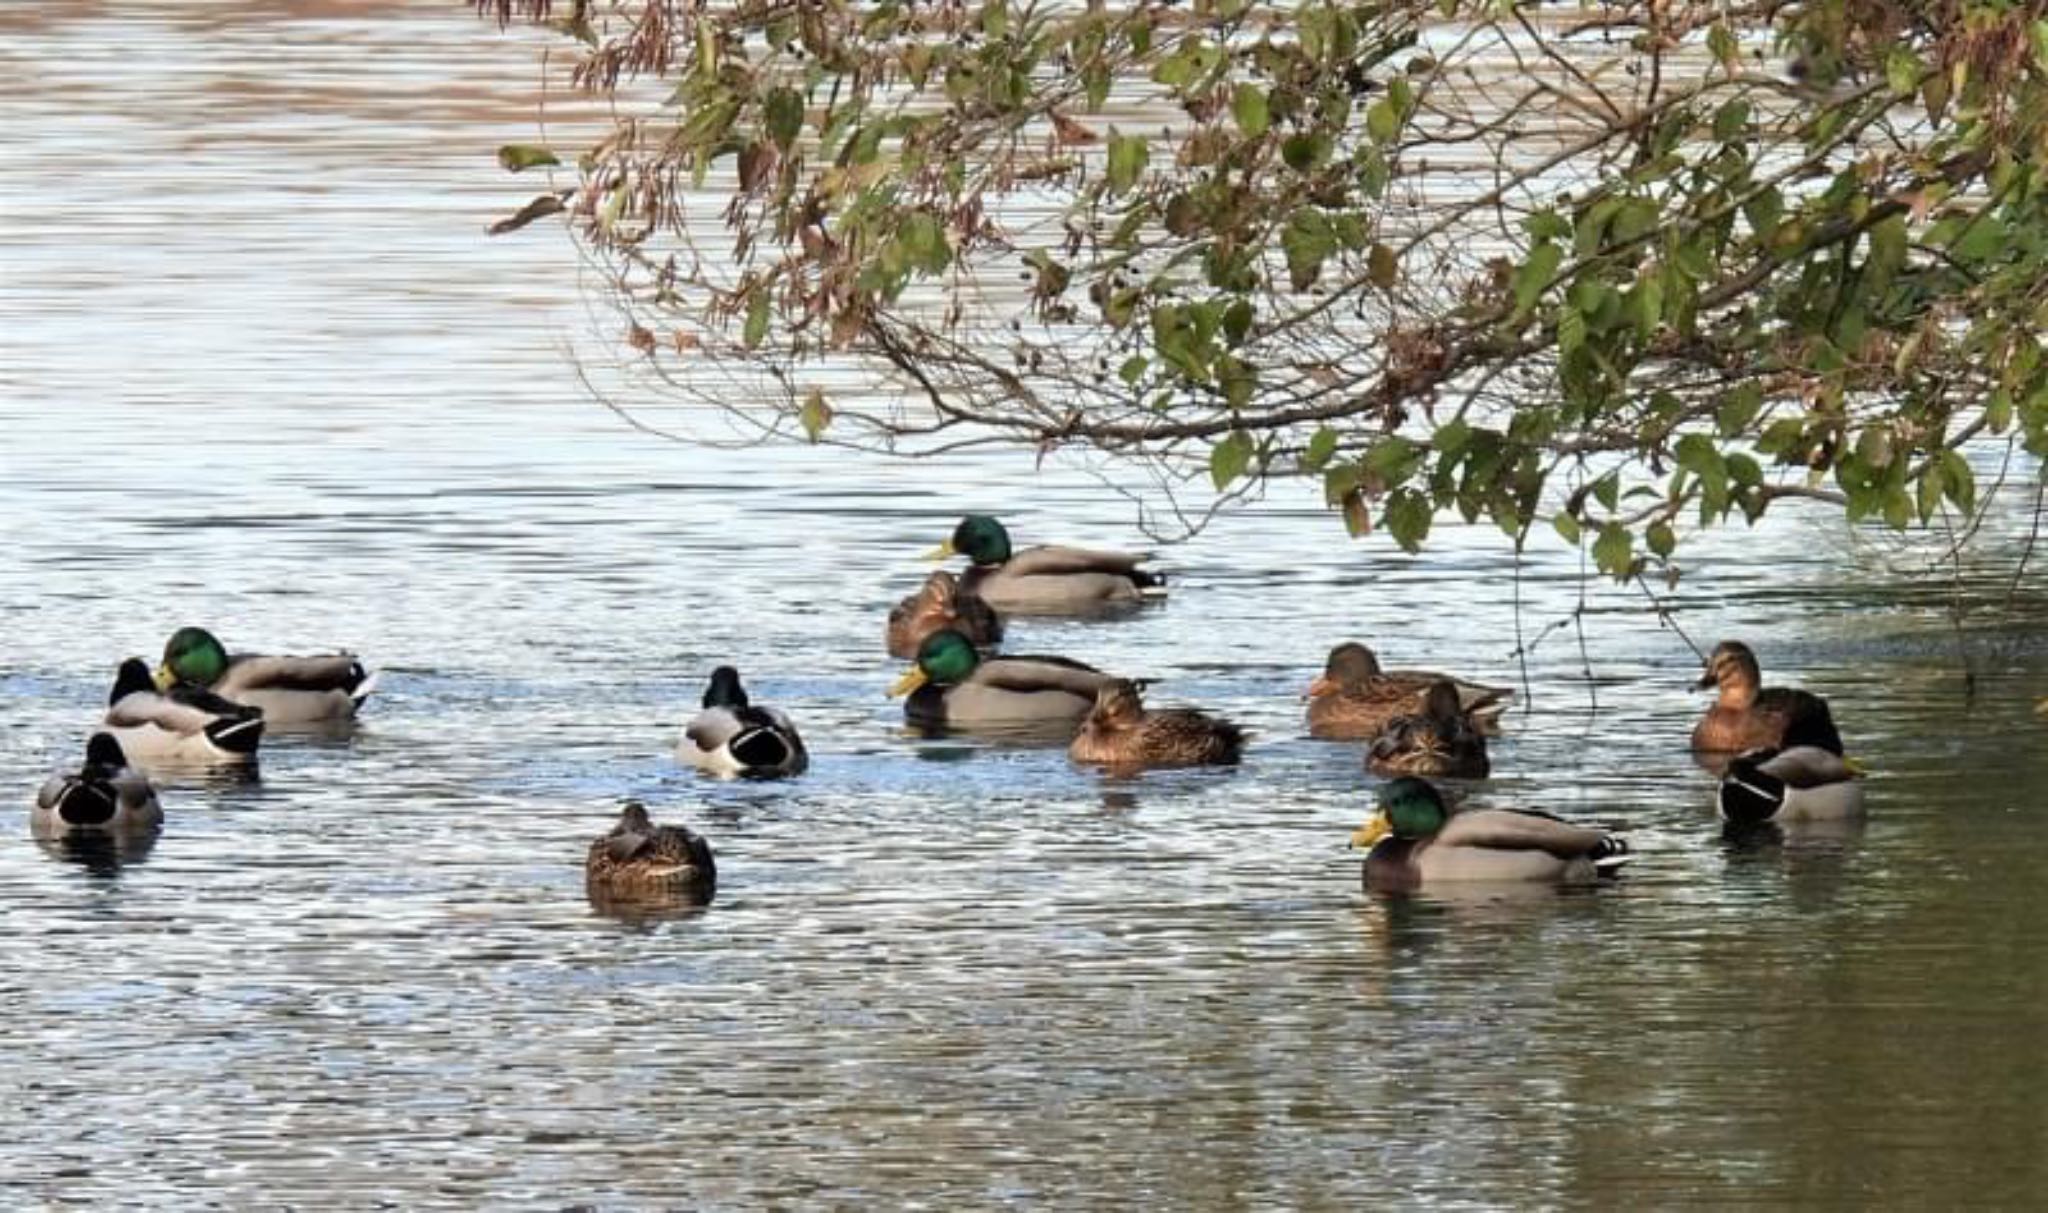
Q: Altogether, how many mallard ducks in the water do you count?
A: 14